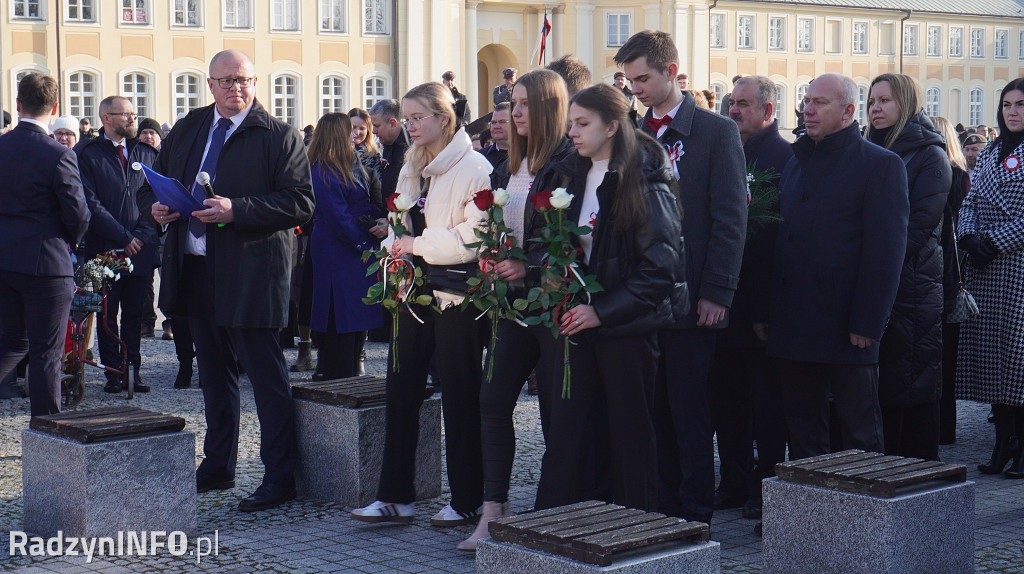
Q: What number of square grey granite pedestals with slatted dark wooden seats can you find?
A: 4